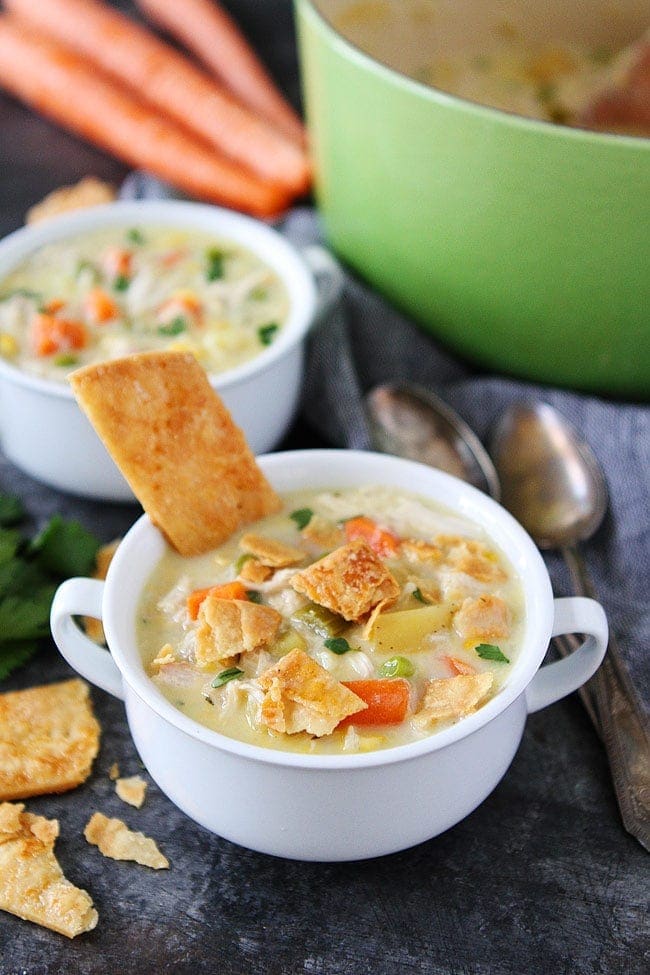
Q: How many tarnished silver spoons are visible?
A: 2